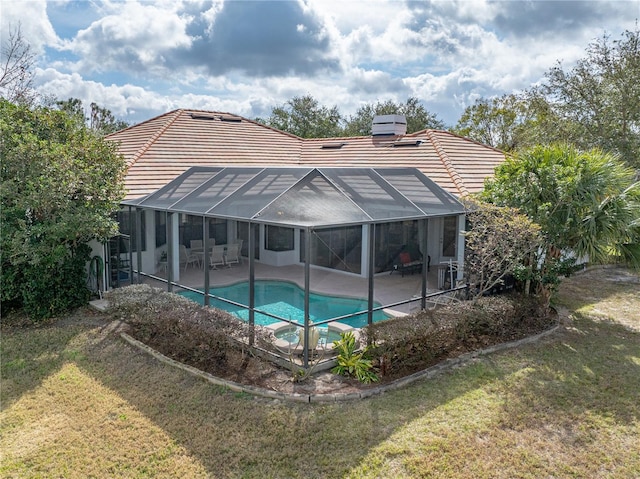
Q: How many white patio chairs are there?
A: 6